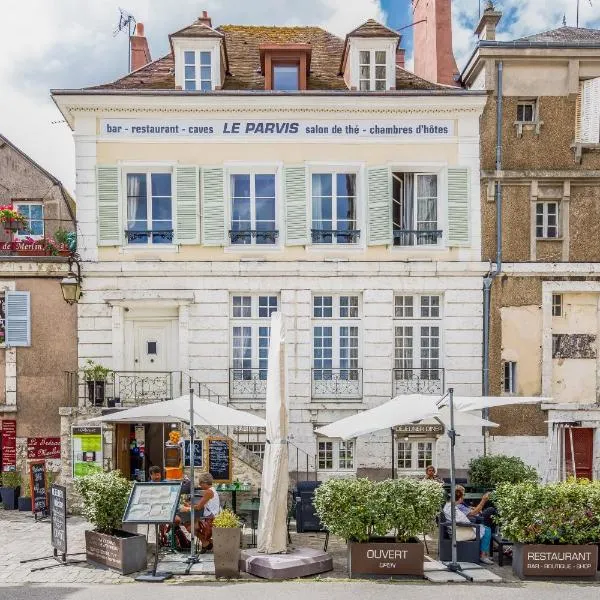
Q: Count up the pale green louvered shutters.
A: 6